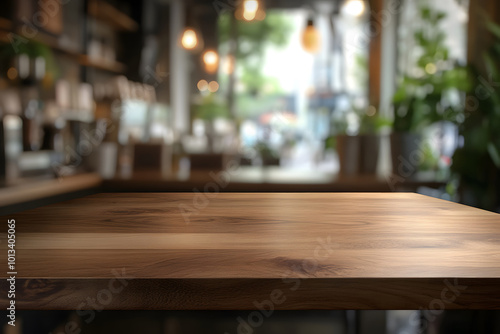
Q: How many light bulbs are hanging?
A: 5